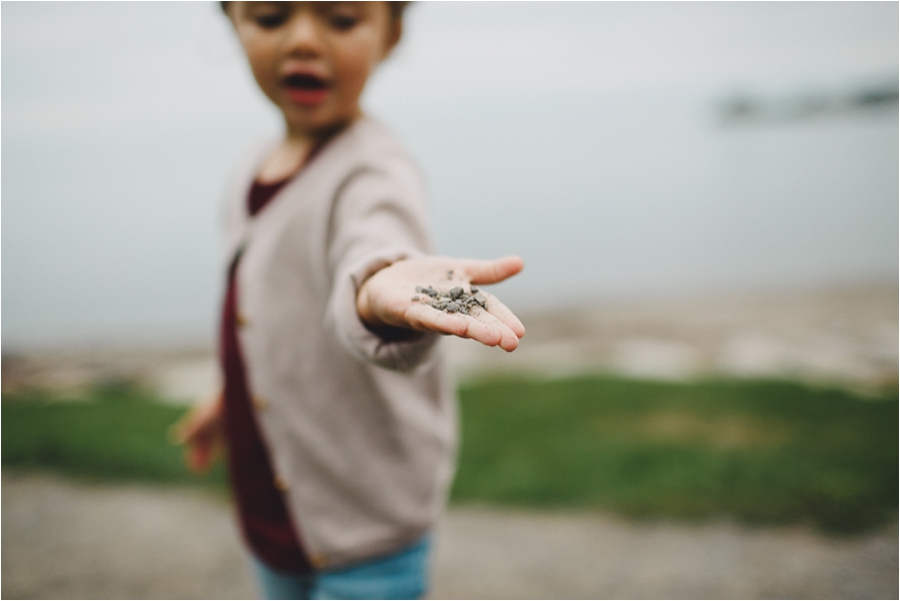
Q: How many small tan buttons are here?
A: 4